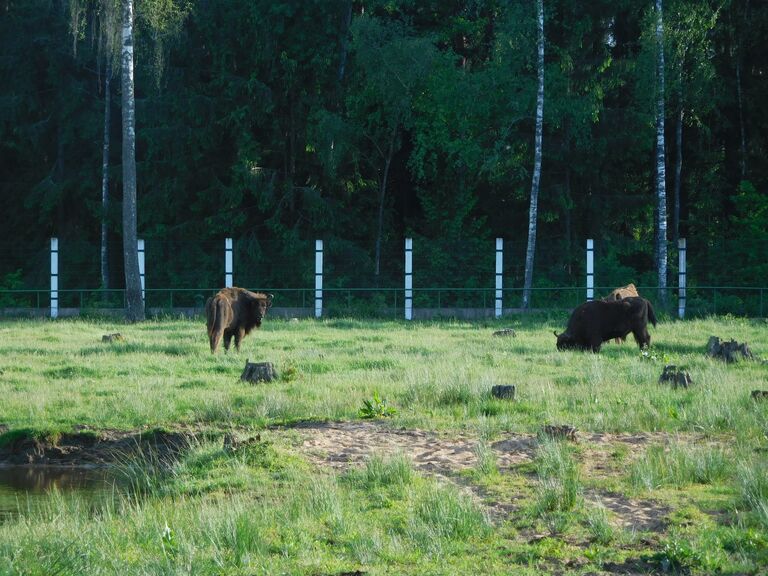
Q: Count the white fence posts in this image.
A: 8